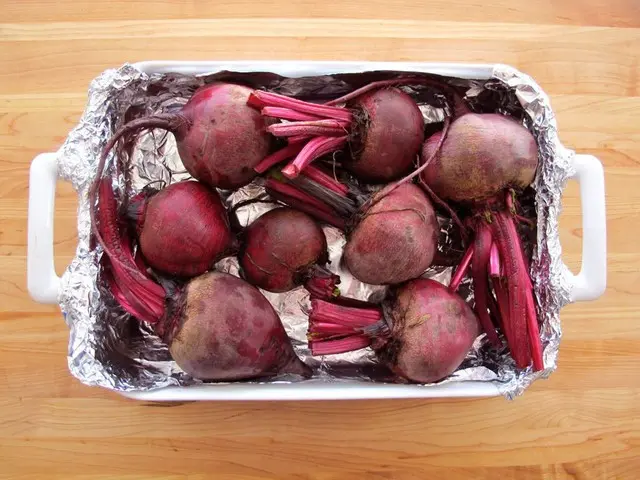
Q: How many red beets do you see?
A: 8